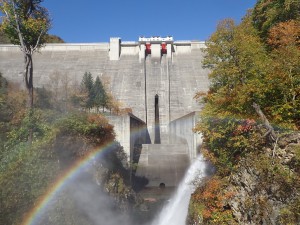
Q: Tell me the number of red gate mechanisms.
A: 2